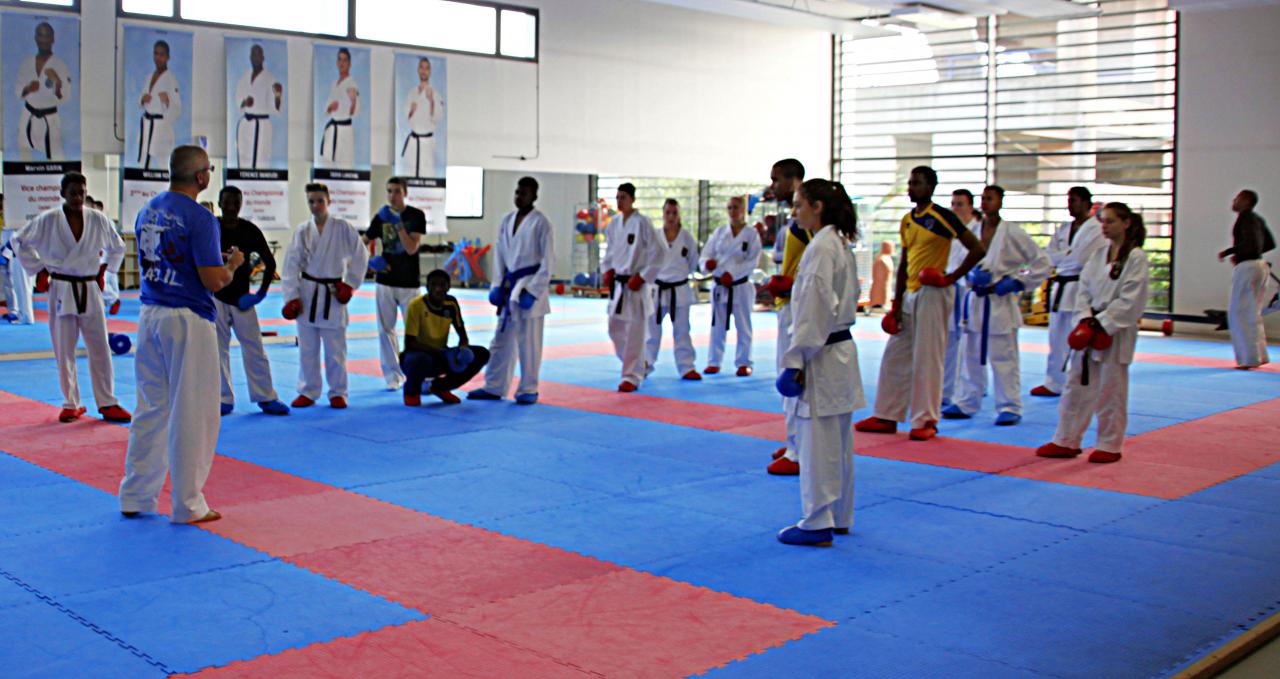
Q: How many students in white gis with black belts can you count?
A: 7